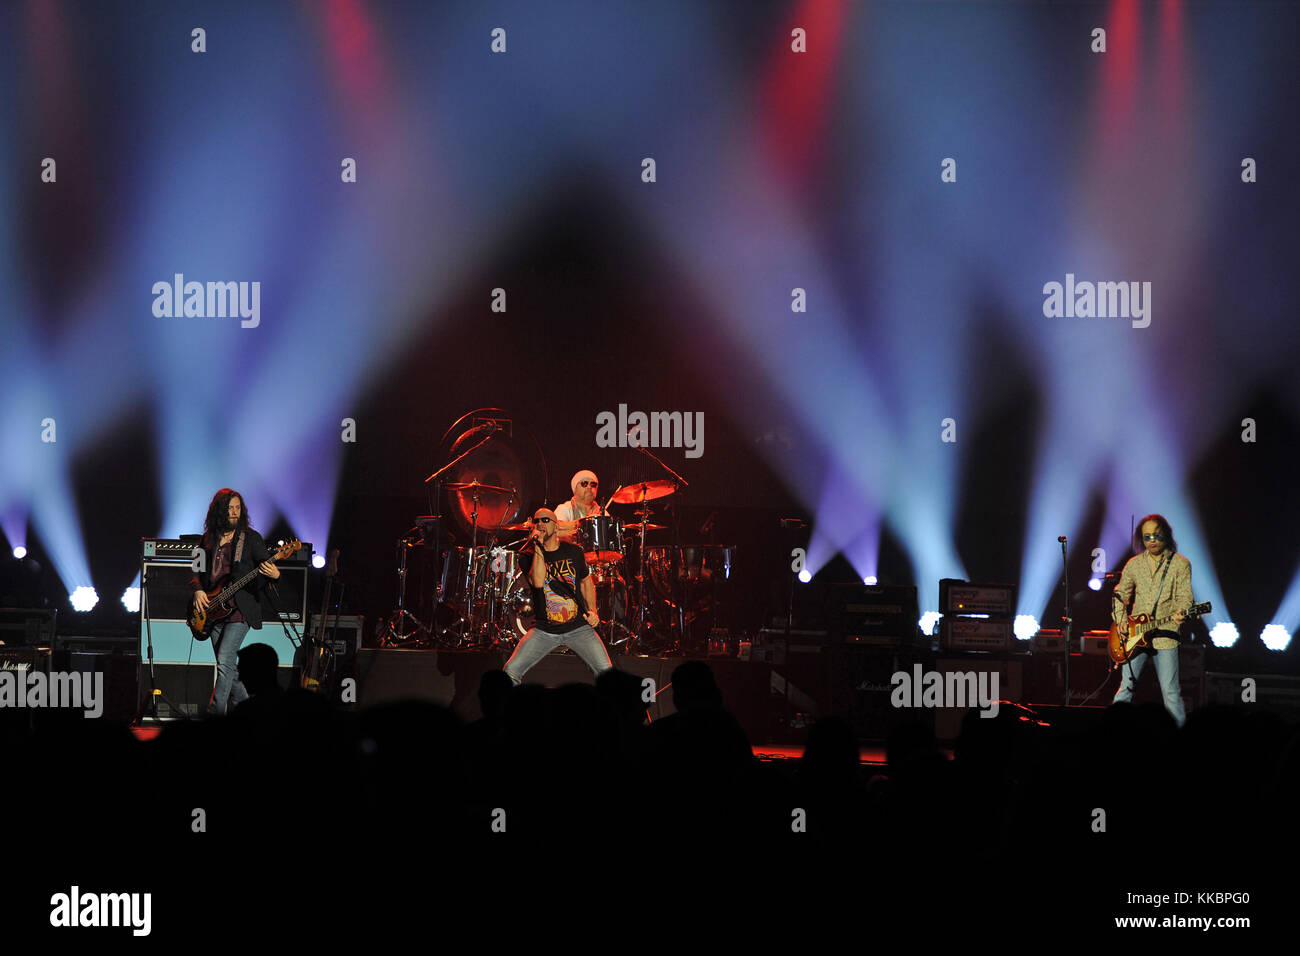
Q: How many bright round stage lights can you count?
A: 11